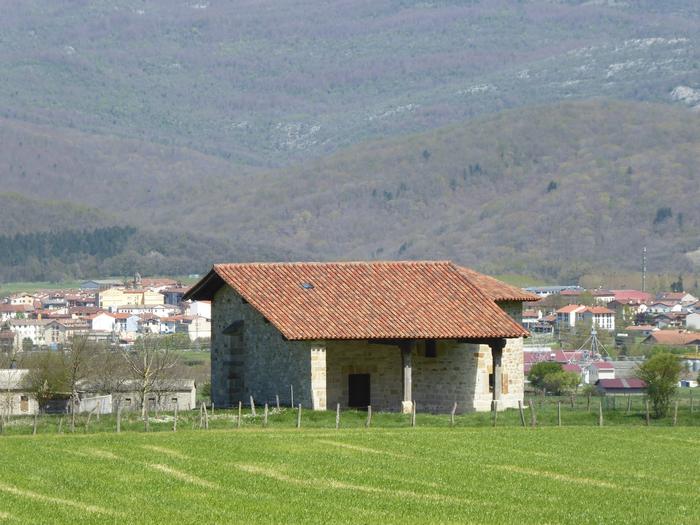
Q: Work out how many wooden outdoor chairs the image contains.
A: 0